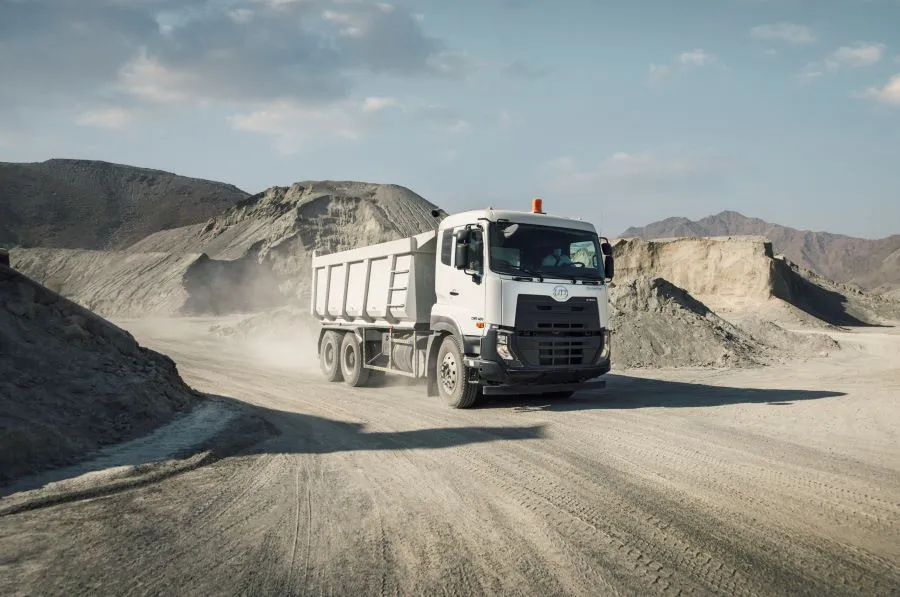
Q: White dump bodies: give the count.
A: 1